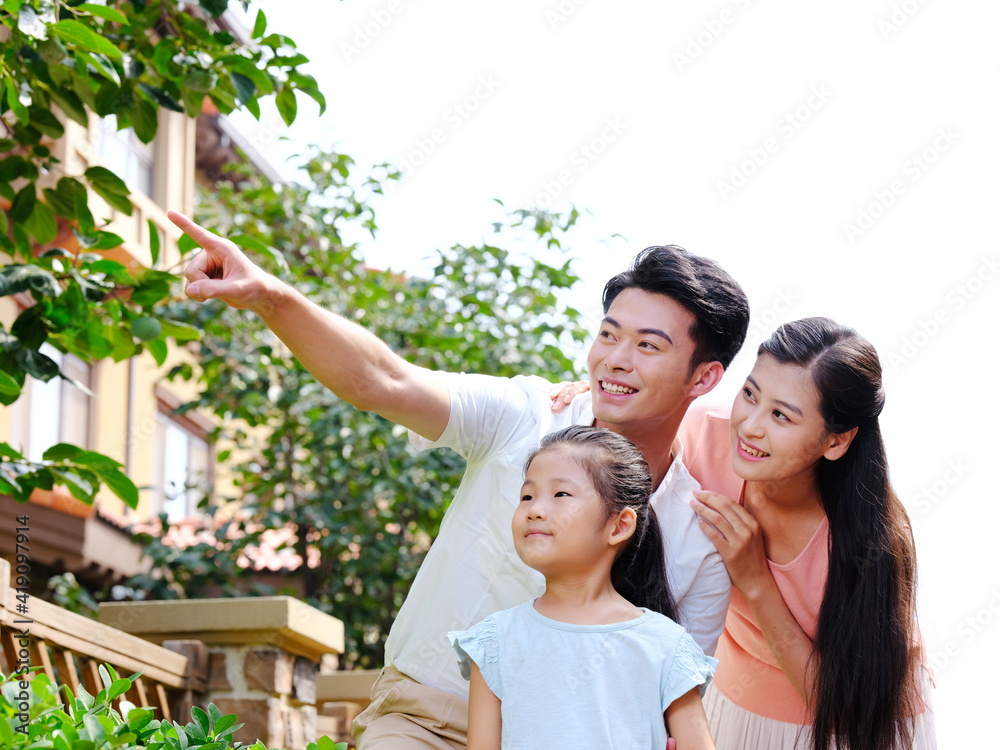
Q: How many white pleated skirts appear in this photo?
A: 1